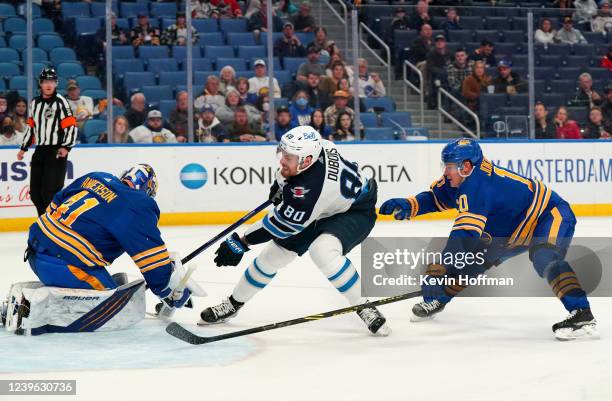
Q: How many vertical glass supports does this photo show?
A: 6